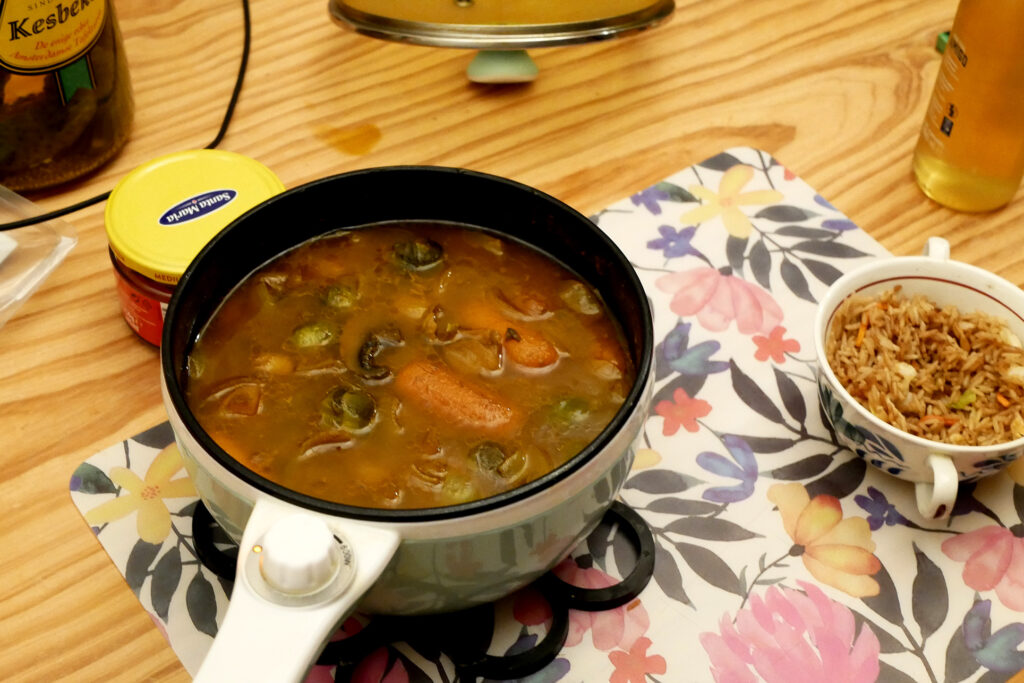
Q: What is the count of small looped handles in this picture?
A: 2